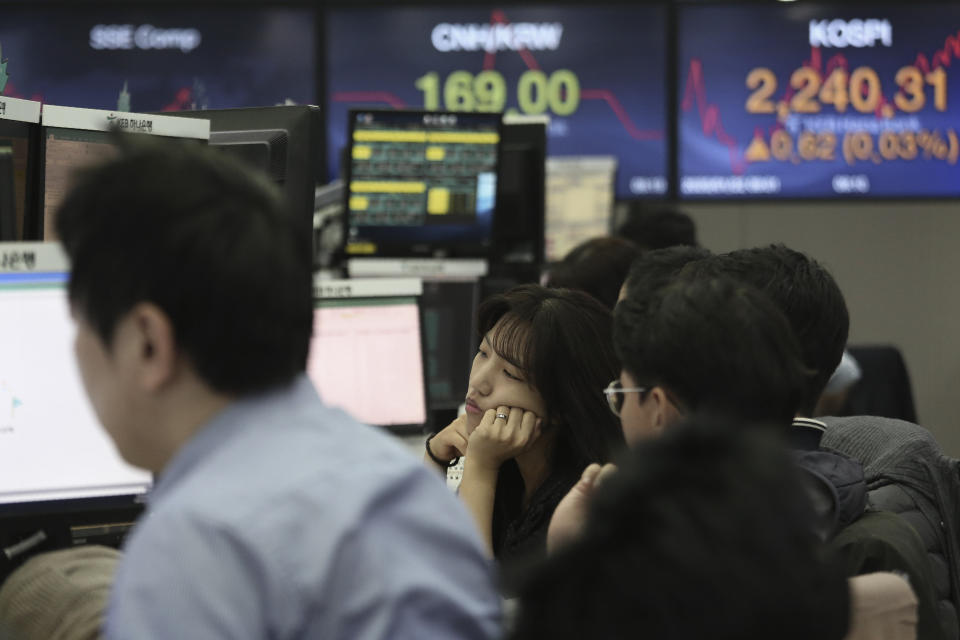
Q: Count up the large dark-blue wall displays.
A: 3